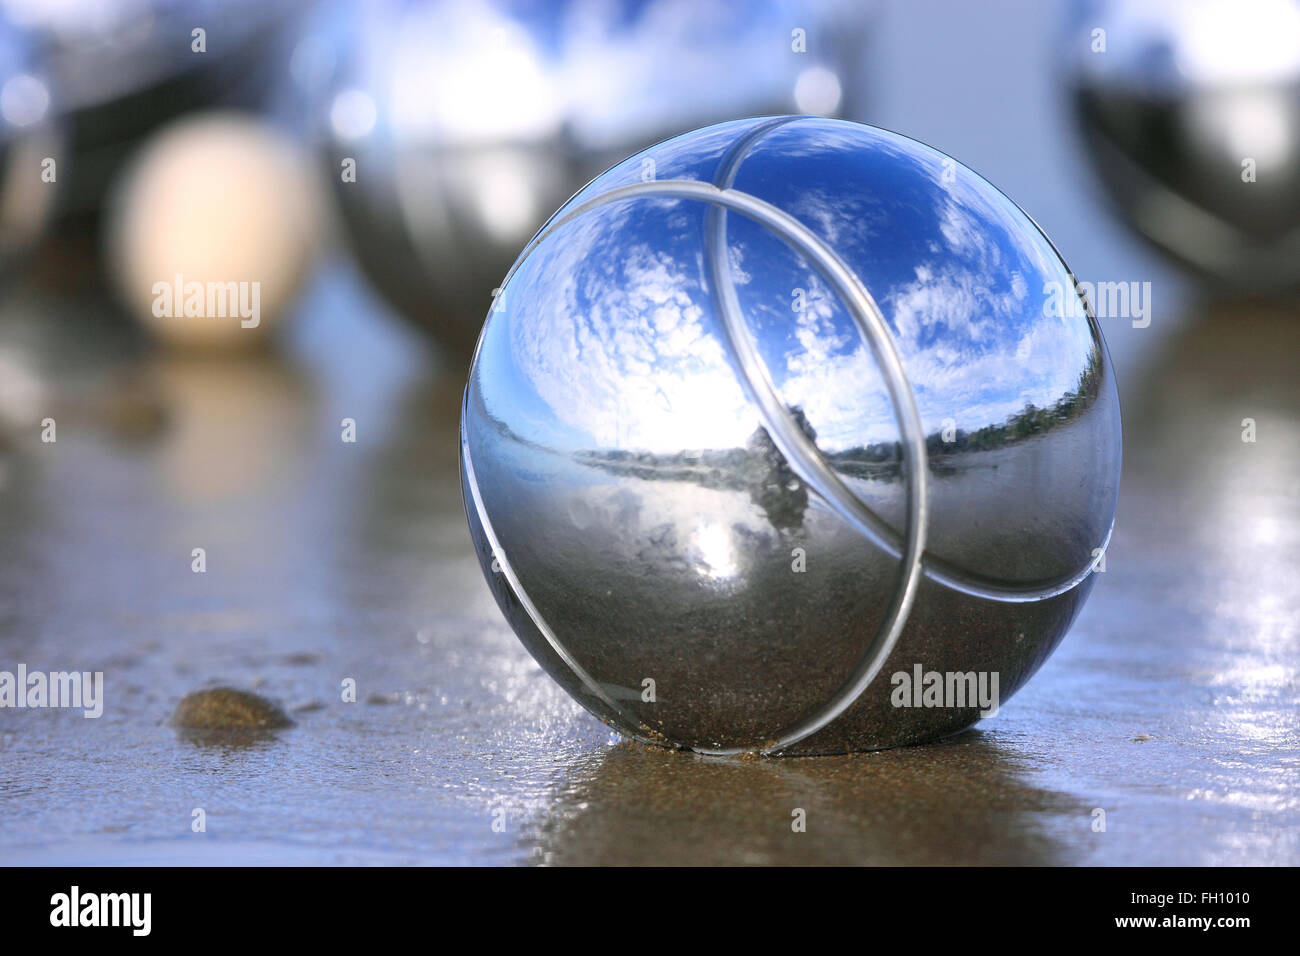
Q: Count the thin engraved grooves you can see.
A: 3